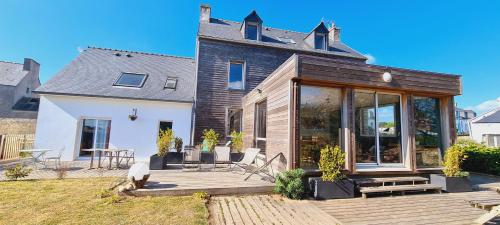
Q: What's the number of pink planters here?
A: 0